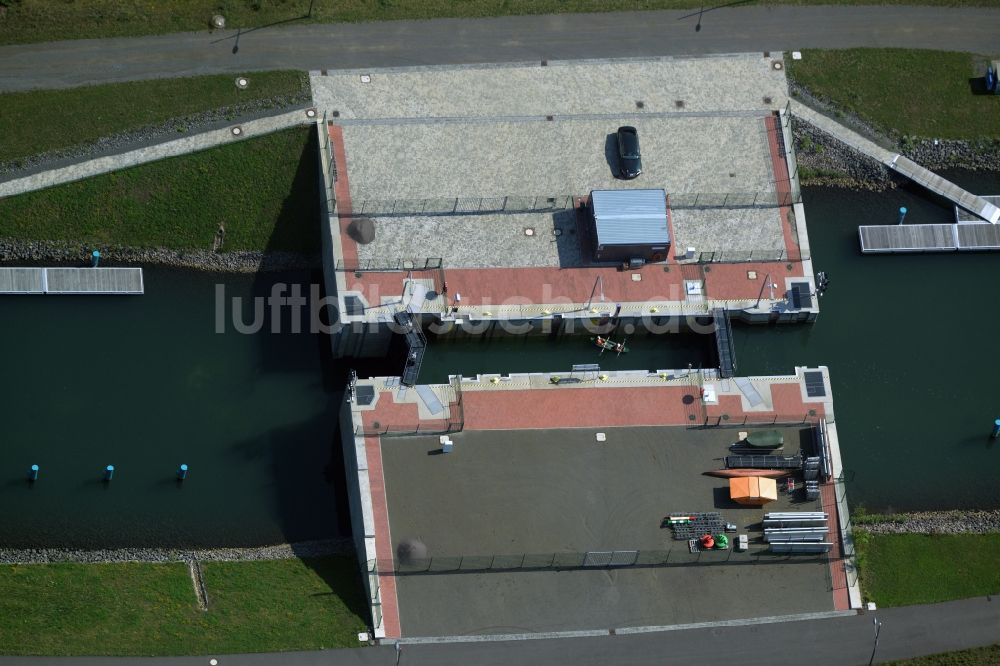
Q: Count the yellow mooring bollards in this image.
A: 8